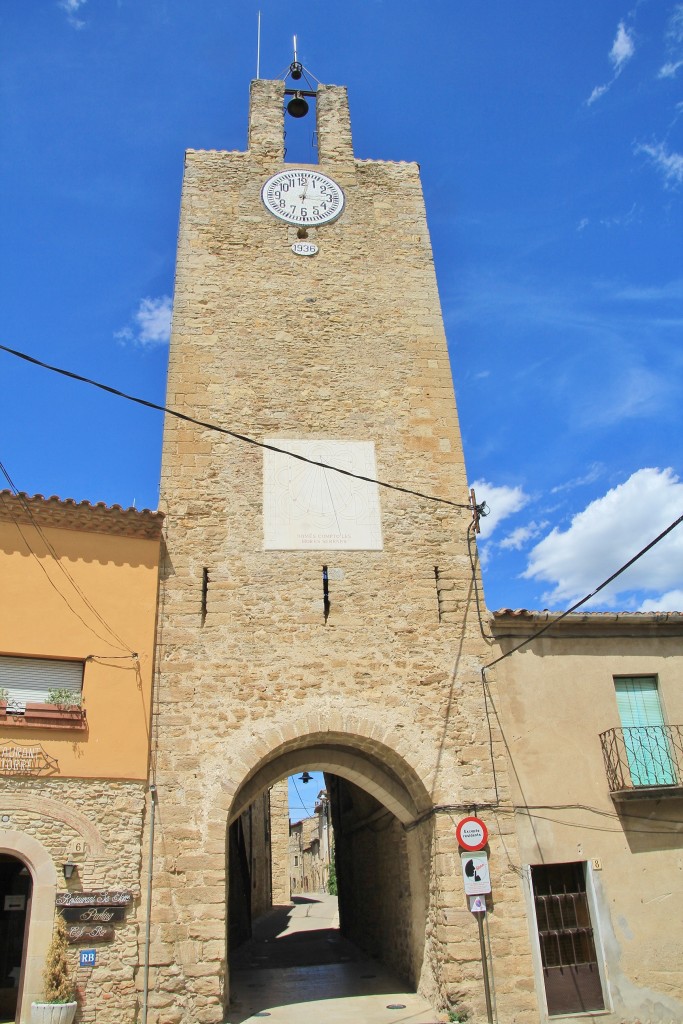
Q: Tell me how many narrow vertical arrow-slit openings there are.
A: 3